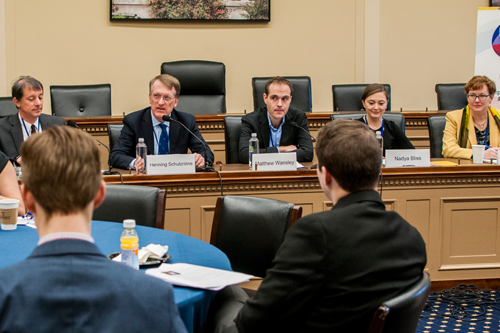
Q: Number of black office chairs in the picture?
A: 13